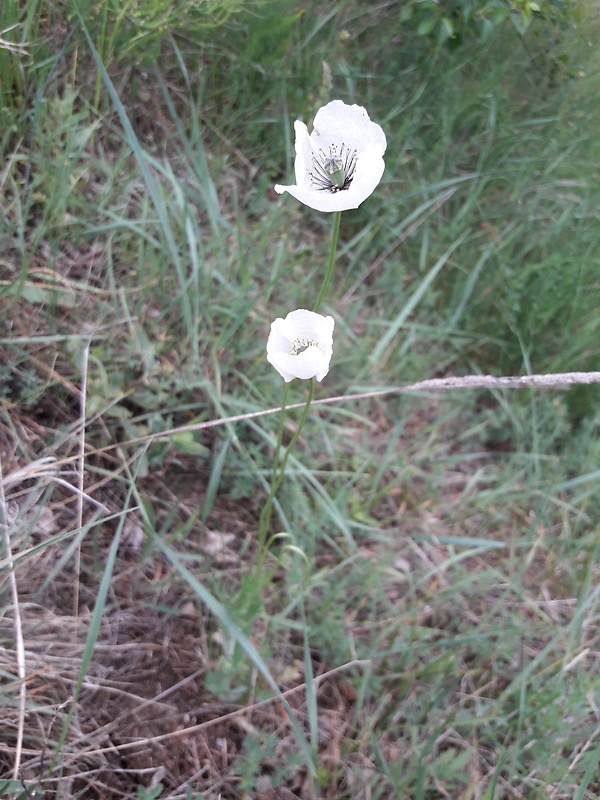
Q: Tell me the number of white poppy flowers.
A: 2